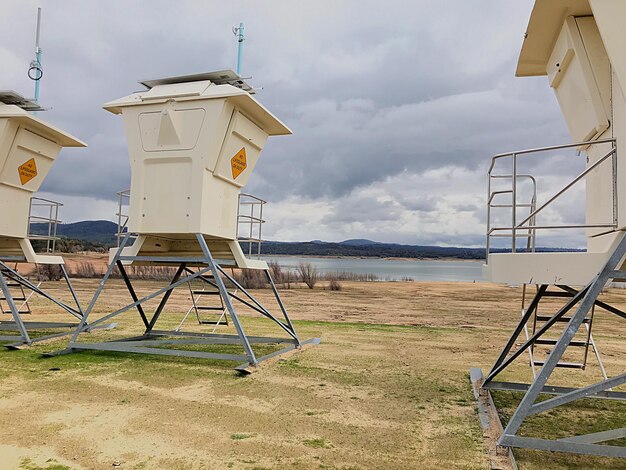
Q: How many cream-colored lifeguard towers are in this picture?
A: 3